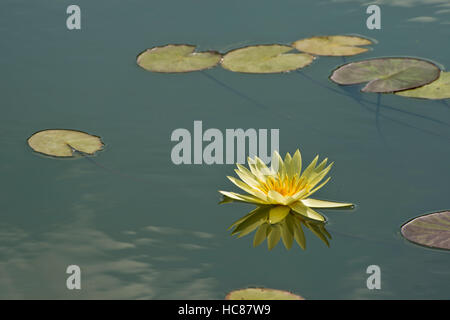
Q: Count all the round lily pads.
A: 8